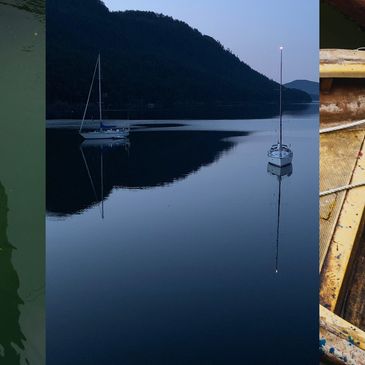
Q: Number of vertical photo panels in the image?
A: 3